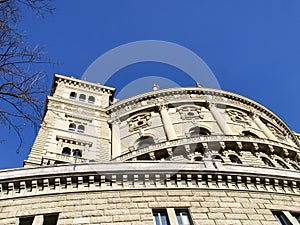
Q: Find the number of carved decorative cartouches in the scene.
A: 4